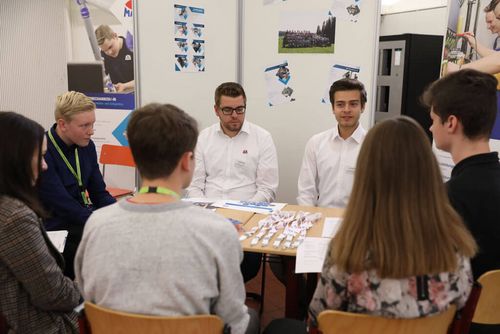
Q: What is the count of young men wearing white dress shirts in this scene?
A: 2